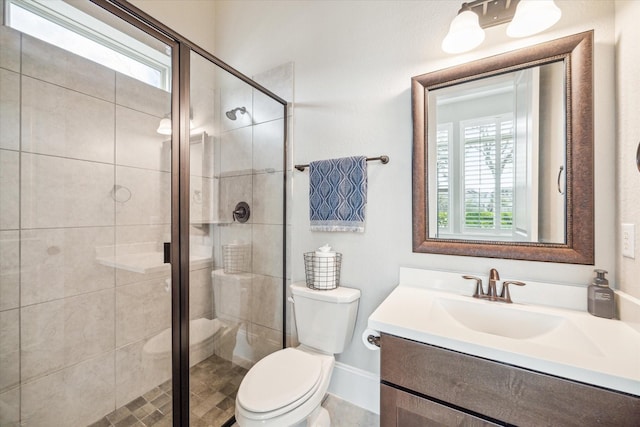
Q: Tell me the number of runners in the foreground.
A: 0